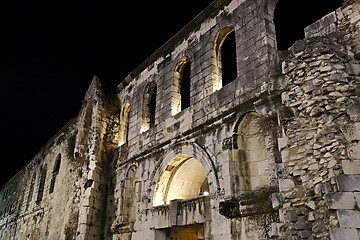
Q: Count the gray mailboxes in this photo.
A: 0